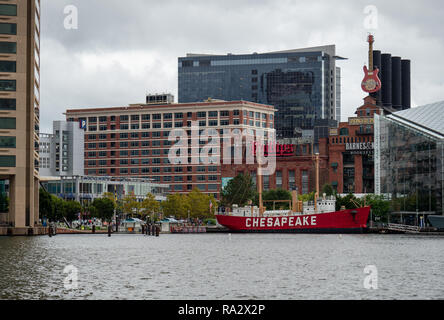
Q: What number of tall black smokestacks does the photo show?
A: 4